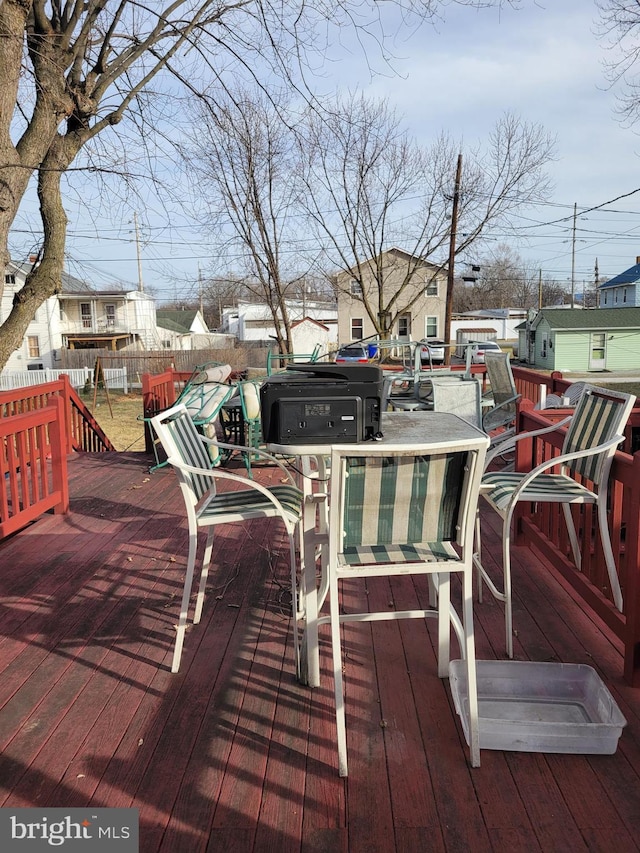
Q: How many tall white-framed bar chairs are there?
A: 3